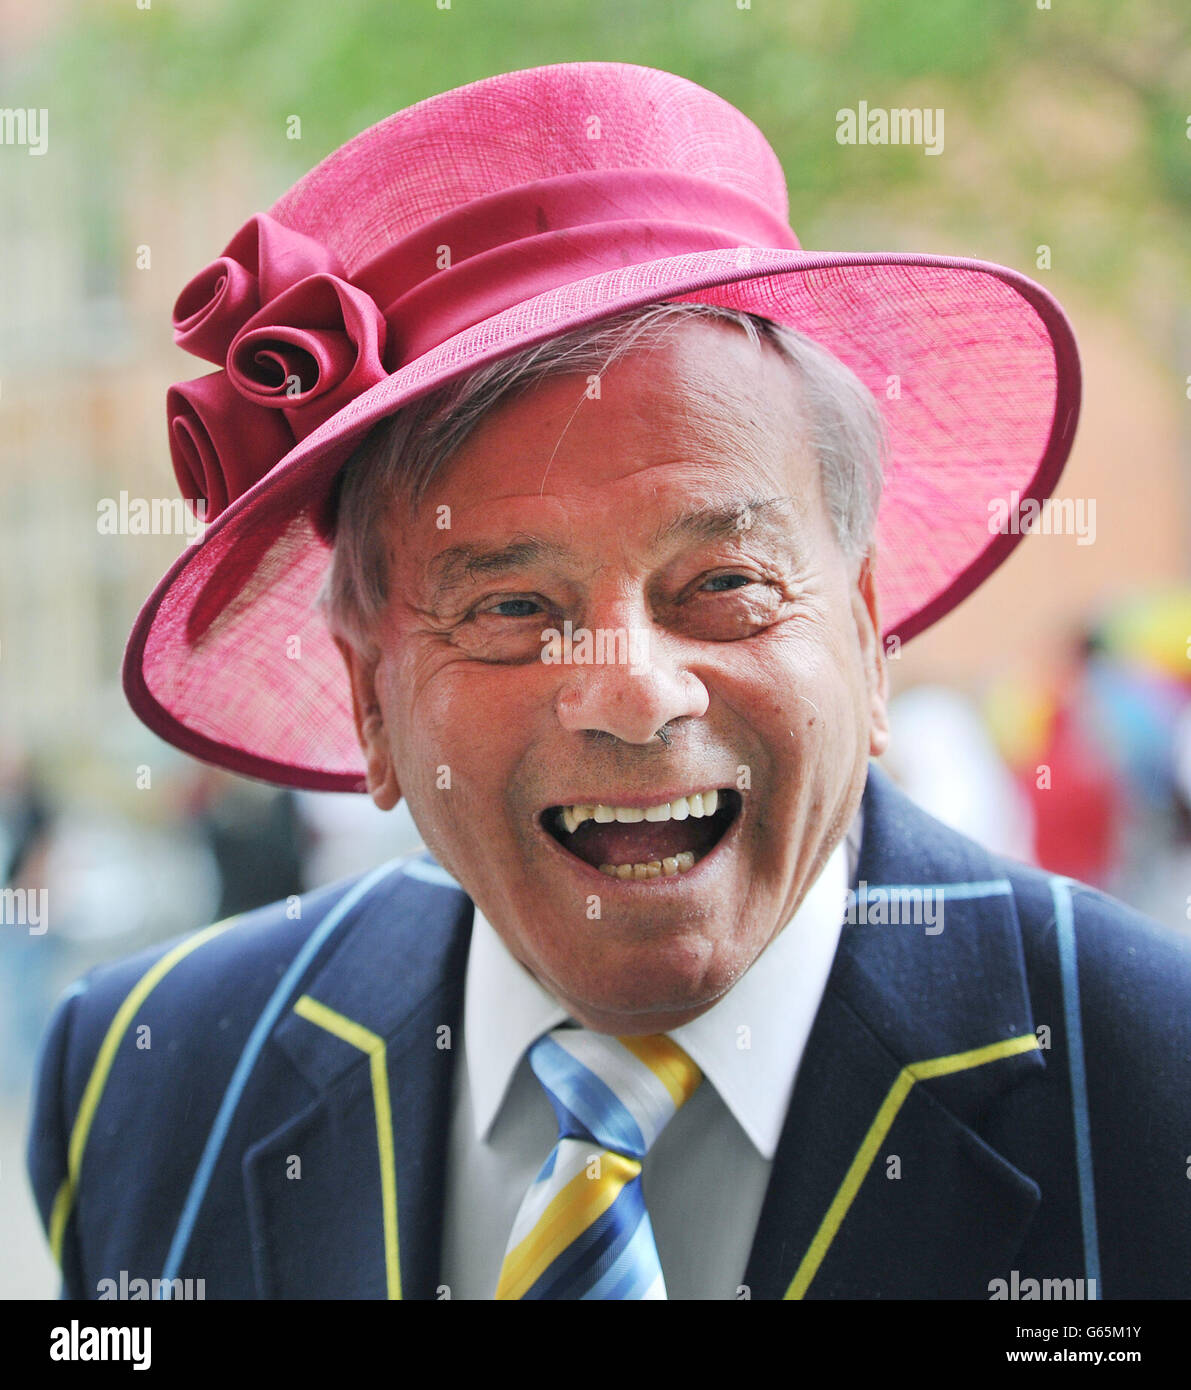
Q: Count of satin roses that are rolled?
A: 3